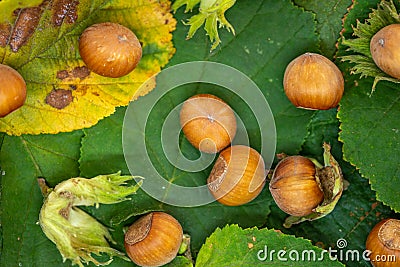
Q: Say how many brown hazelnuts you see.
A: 9